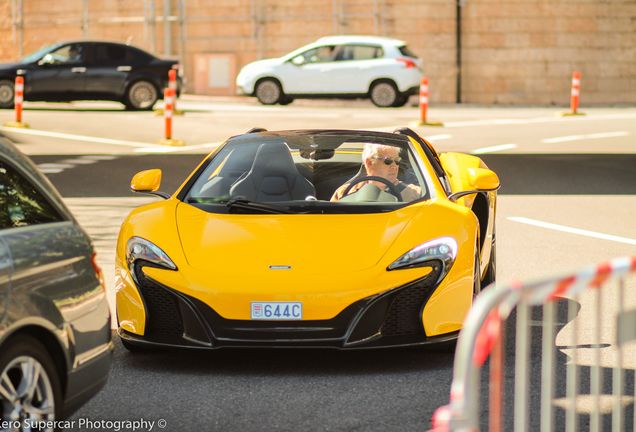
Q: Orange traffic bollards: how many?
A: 5